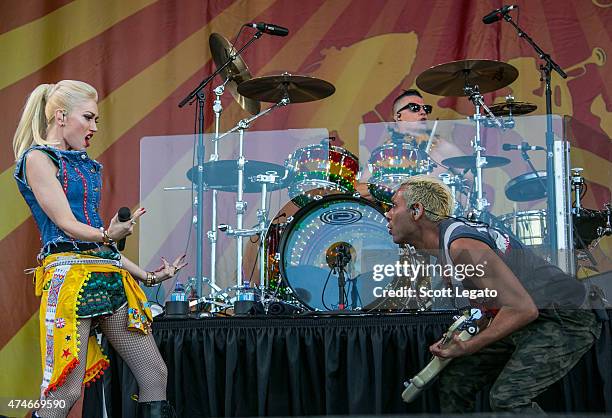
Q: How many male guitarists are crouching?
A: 1